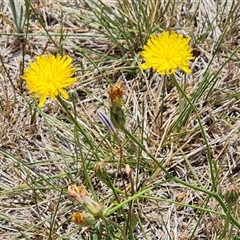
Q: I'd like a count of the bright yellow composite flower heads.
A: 2